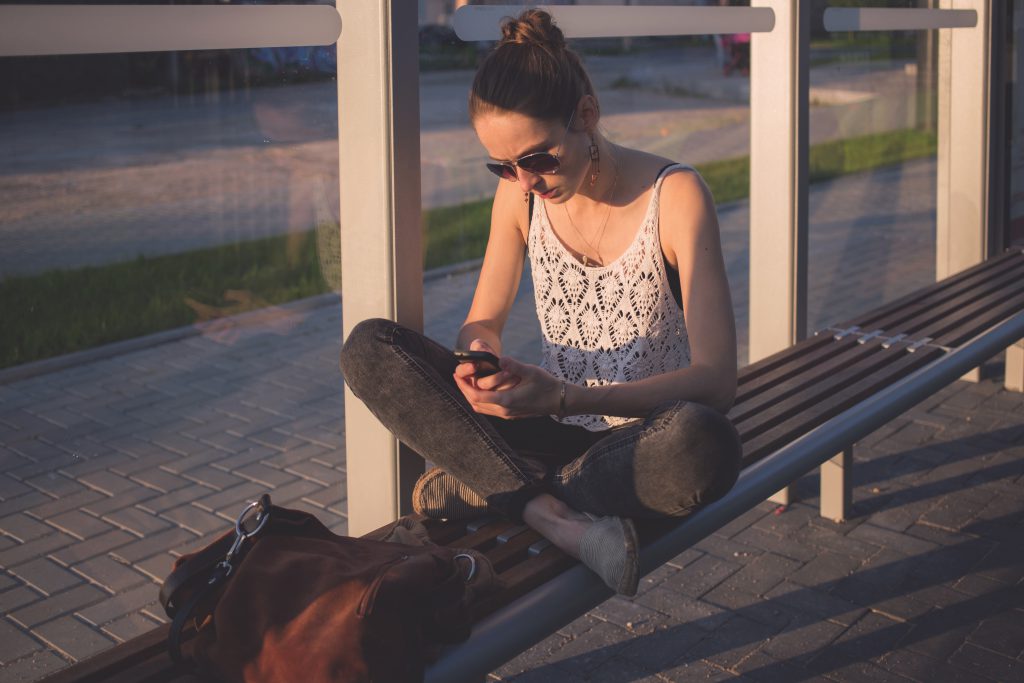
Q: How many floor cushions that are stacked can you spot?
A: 0